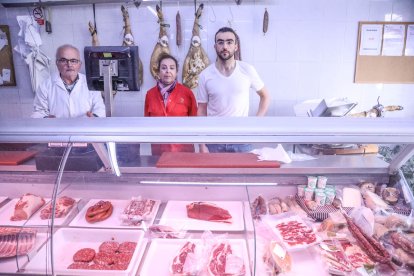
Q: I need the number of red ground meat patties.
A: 8